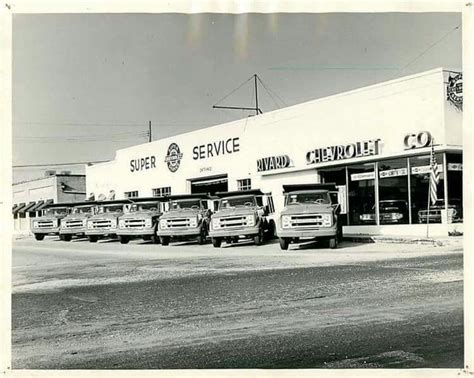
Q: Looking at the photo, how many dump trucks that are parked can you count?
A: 7